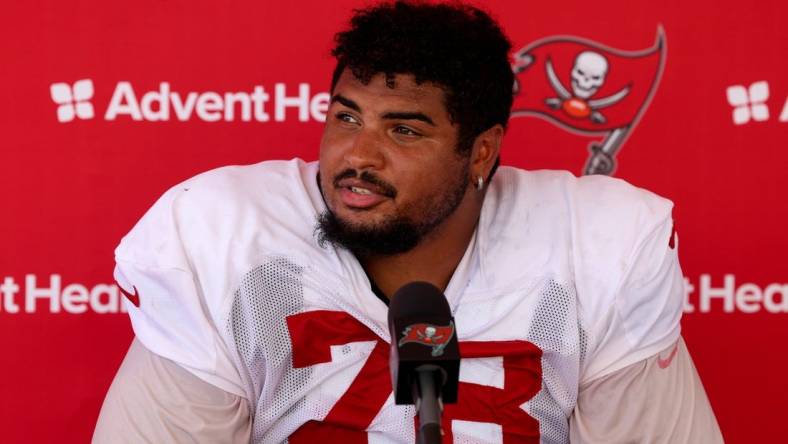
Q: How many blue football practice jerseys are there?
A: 0